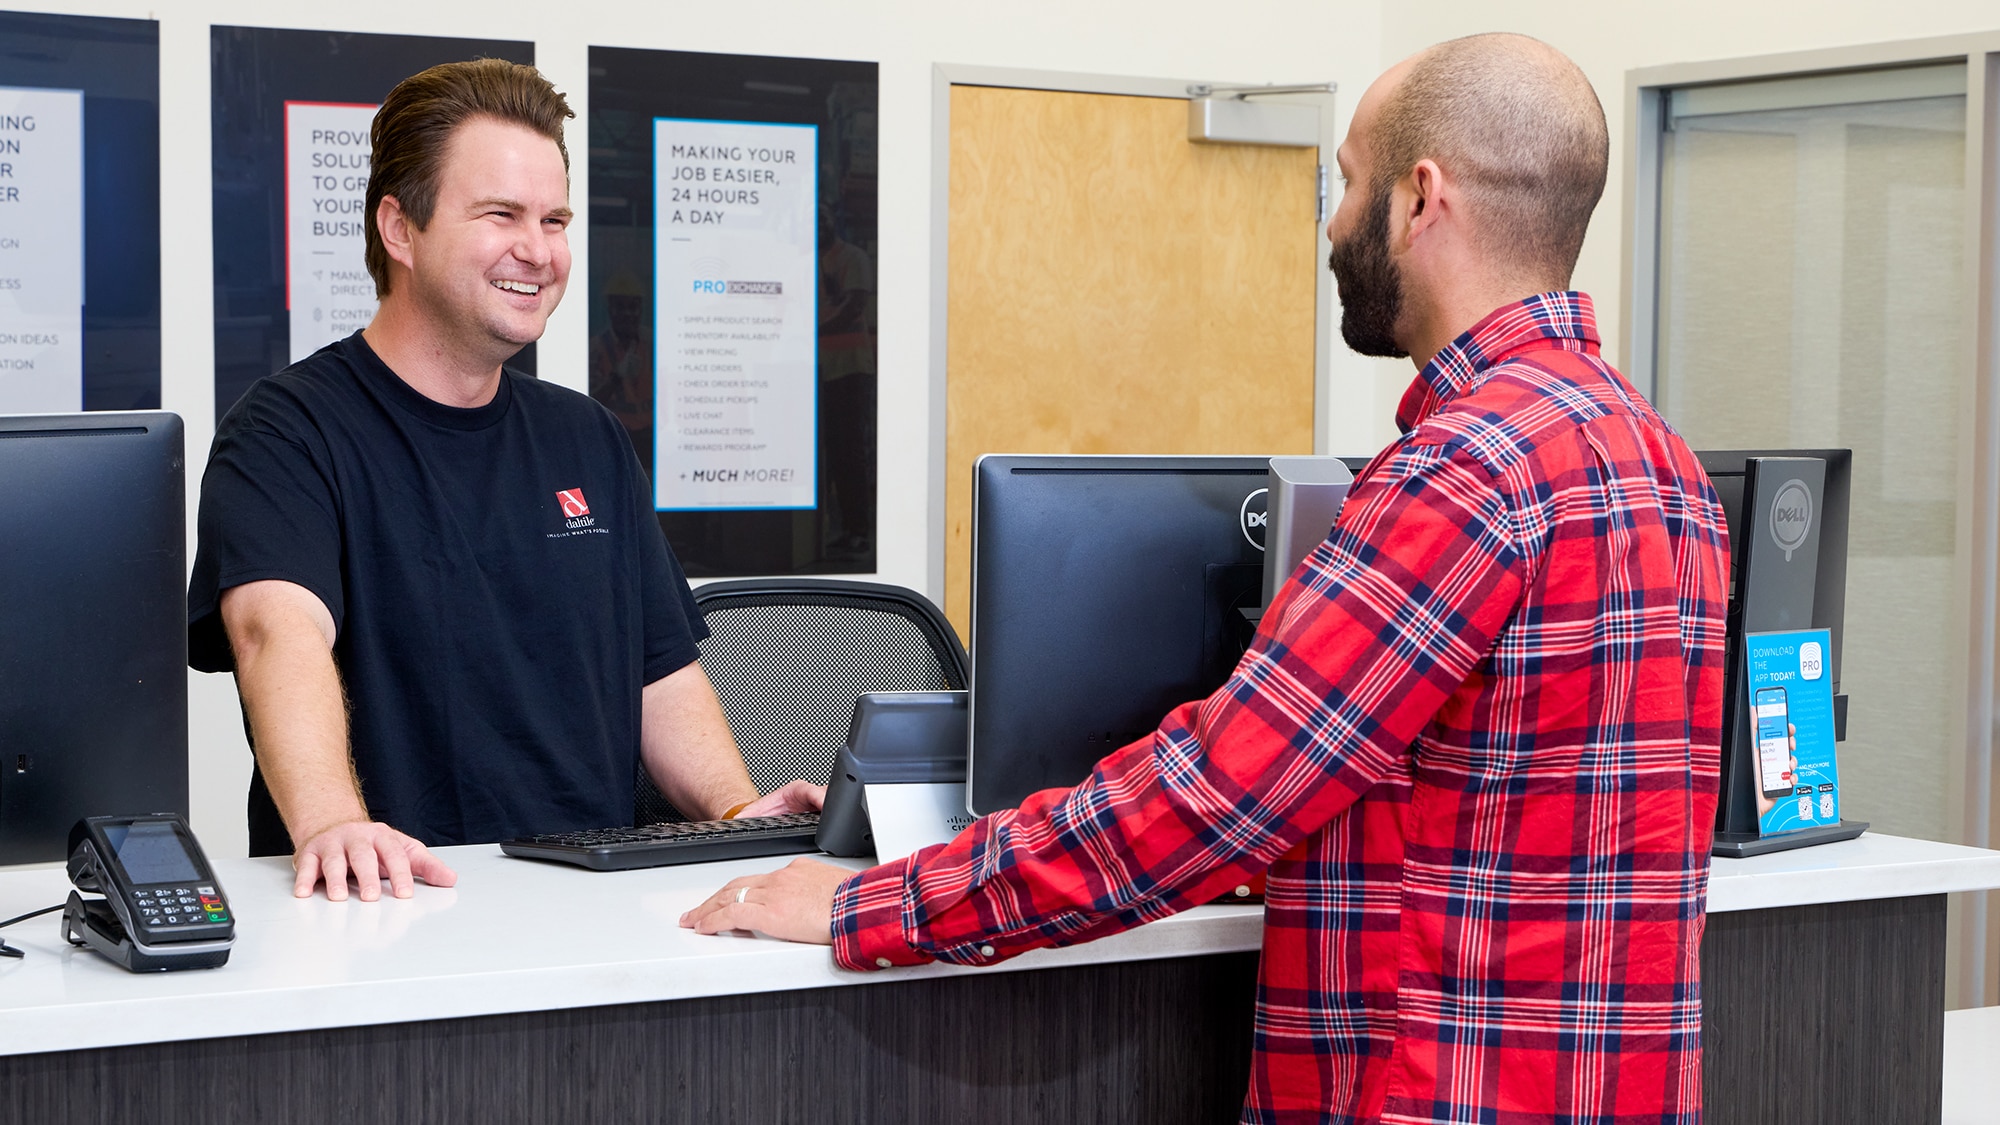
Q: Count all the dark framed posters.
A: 3